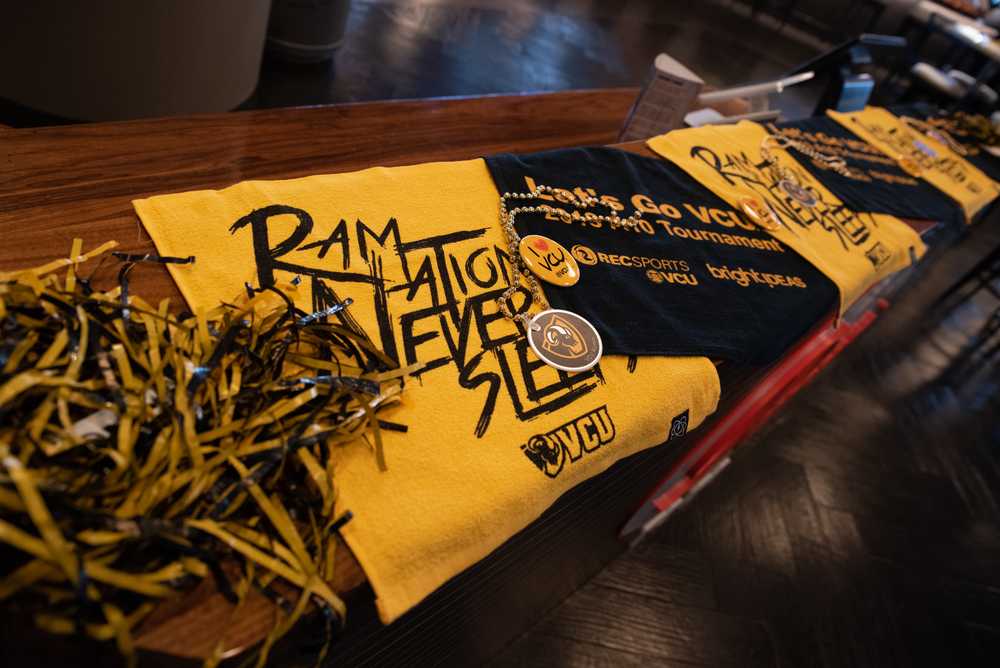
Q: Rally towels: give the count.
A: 6